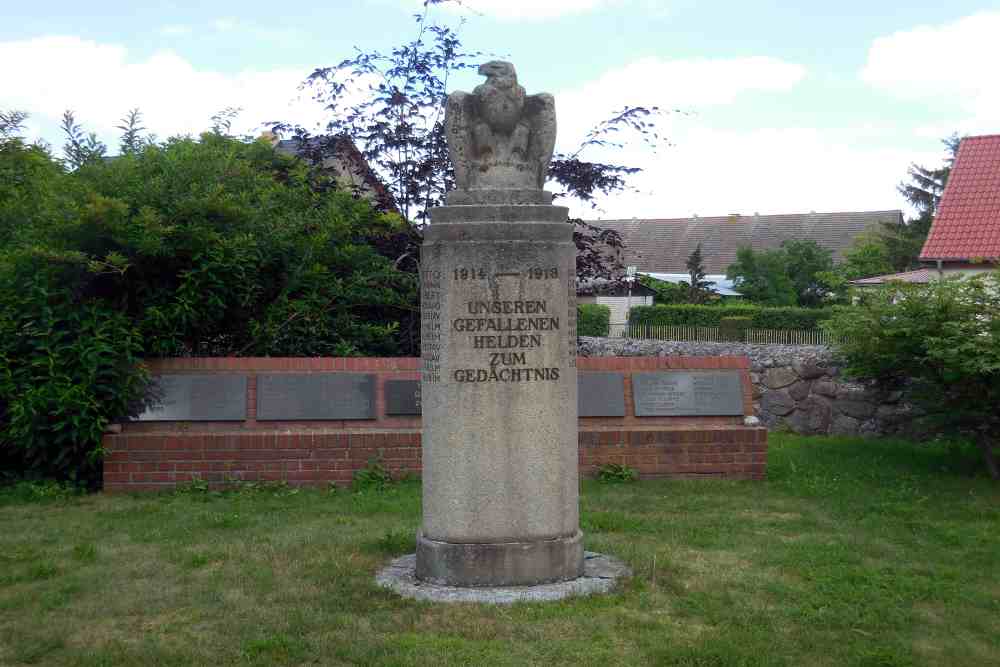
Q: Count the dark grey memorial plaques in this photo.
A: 5